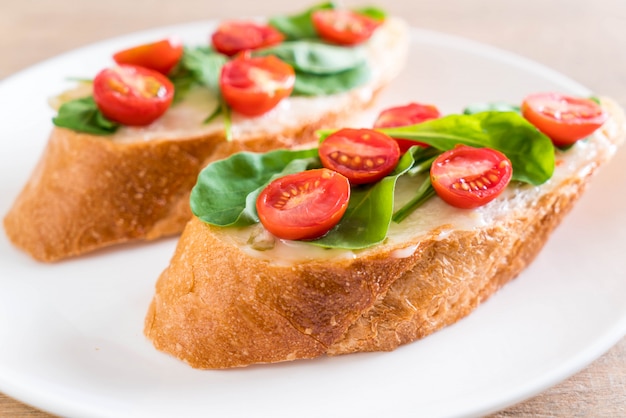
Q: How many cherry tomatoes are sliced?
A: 10